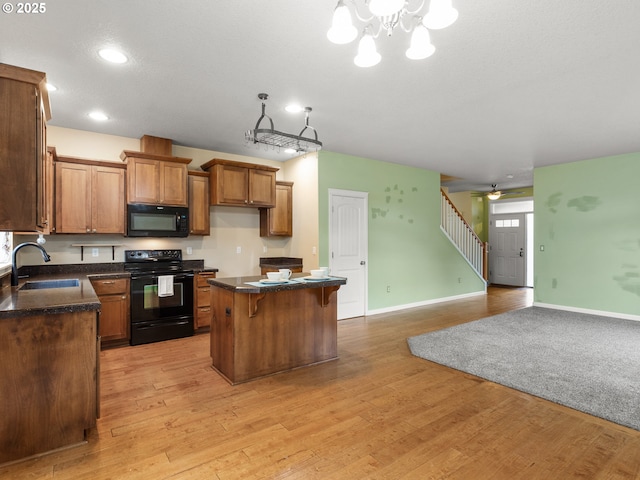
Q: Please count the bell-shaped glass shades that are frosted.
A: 5